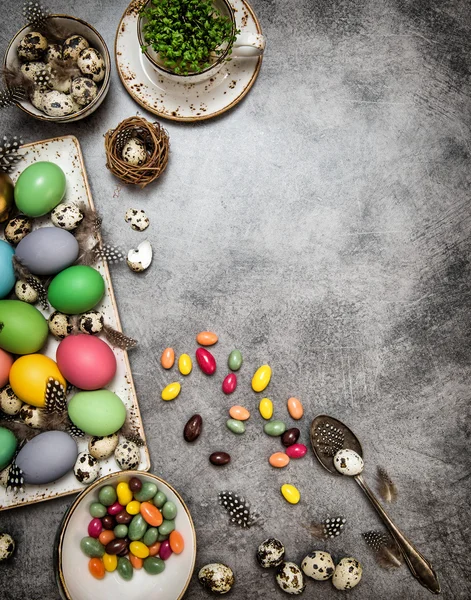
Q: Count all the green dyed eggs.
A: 5